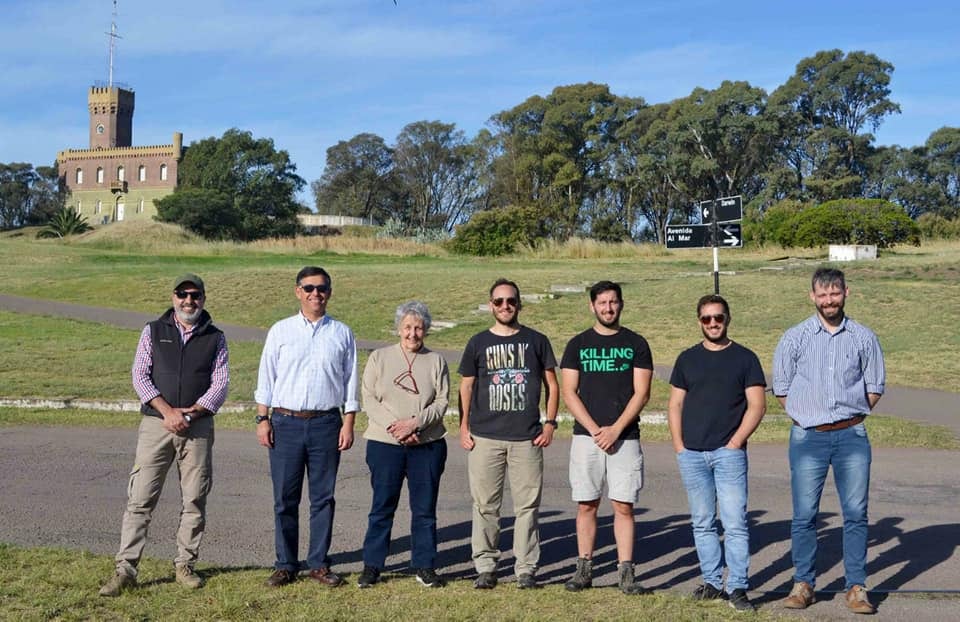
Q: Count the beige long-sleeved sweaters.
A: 1